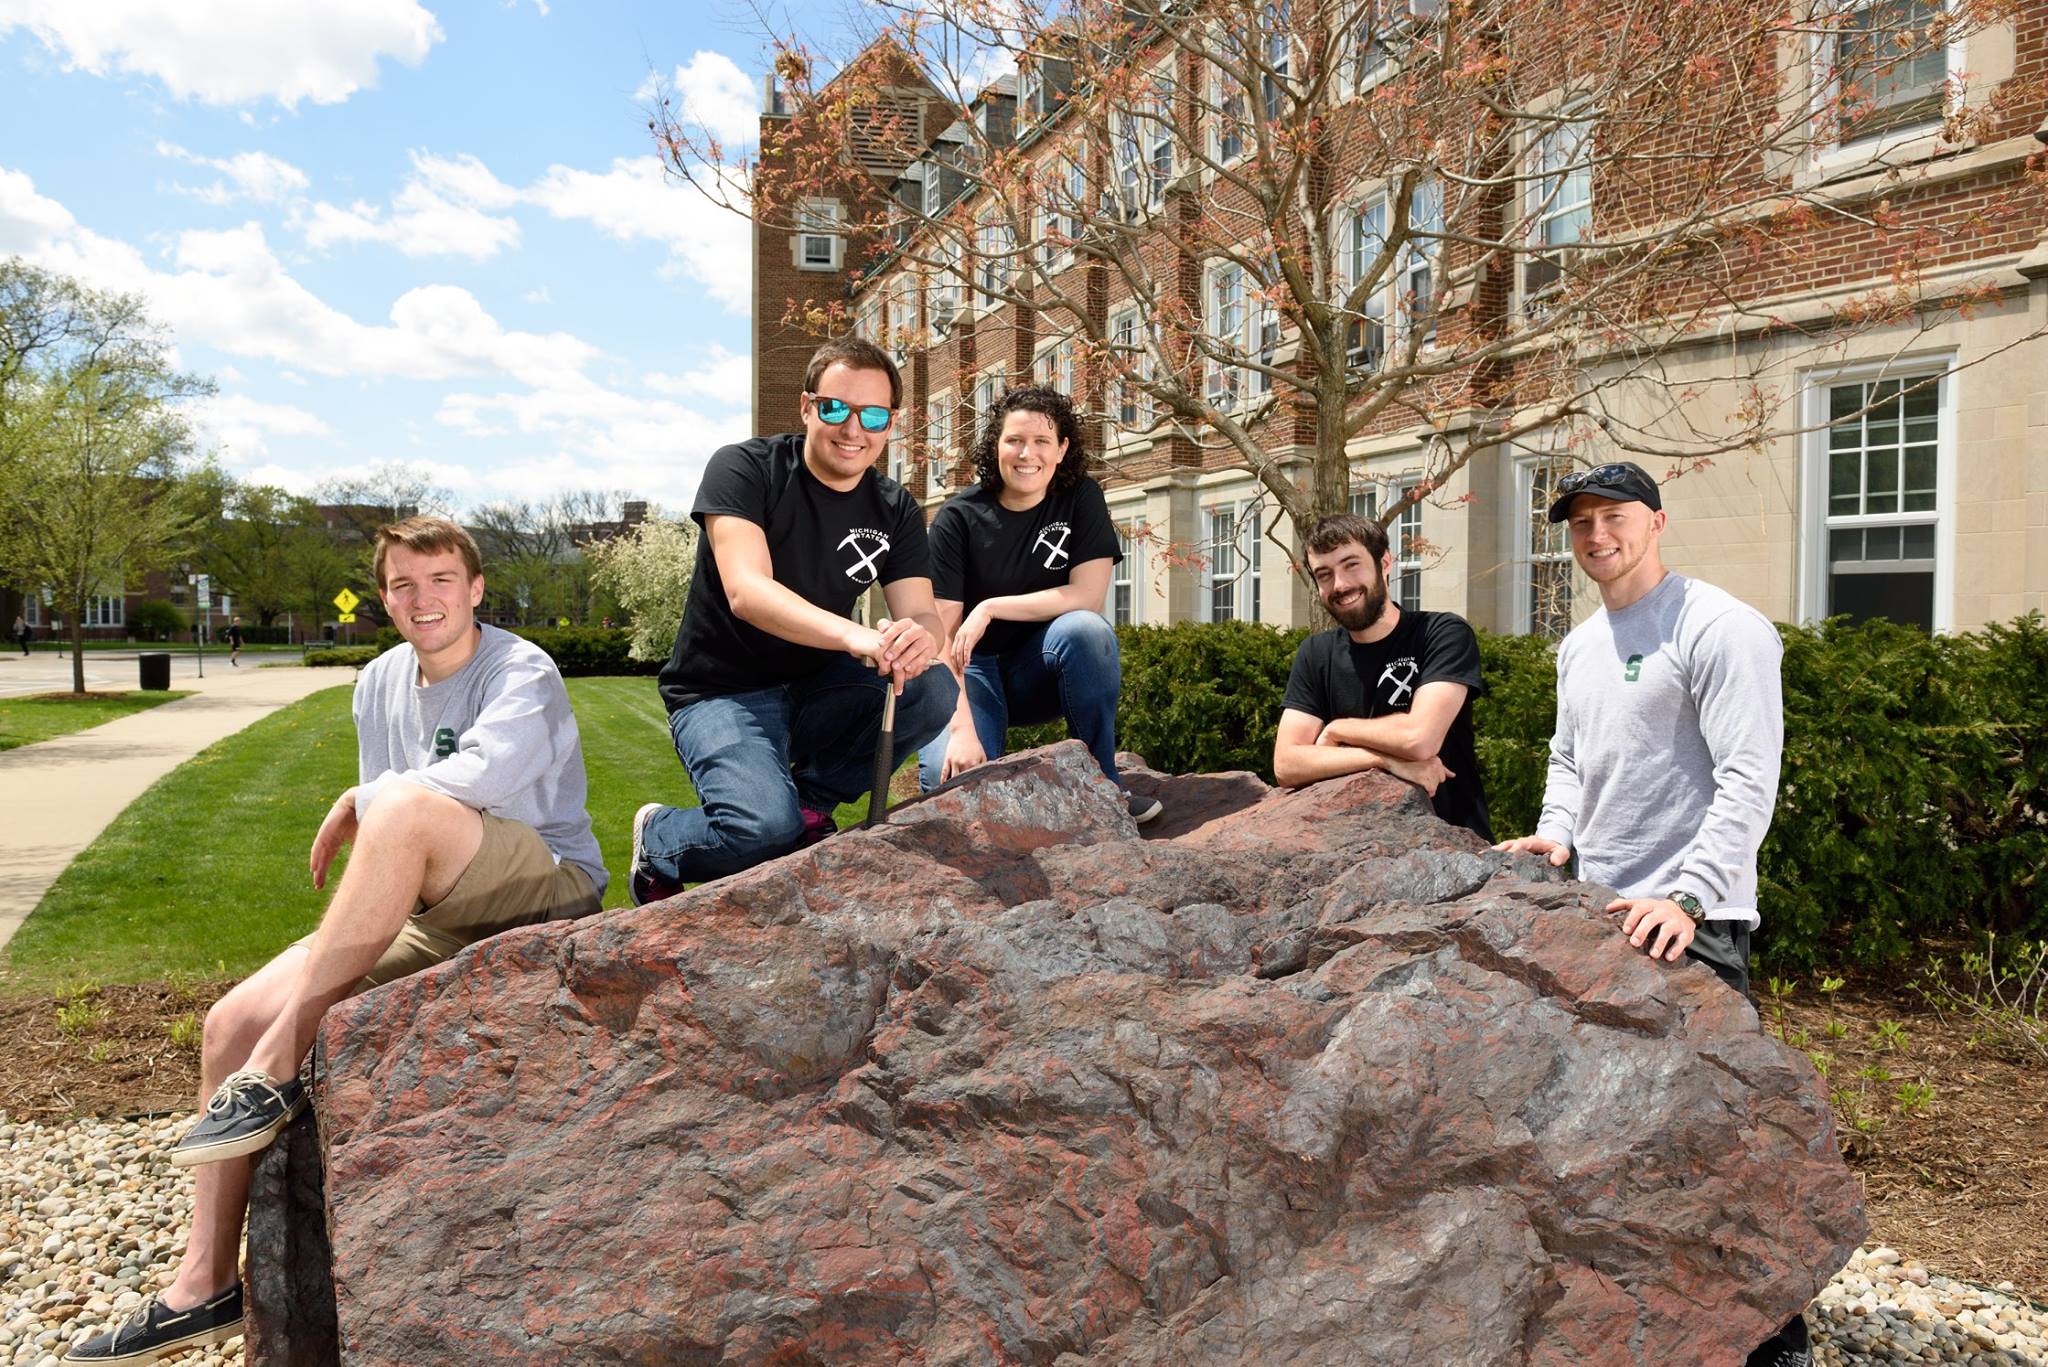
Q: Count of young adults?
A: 5